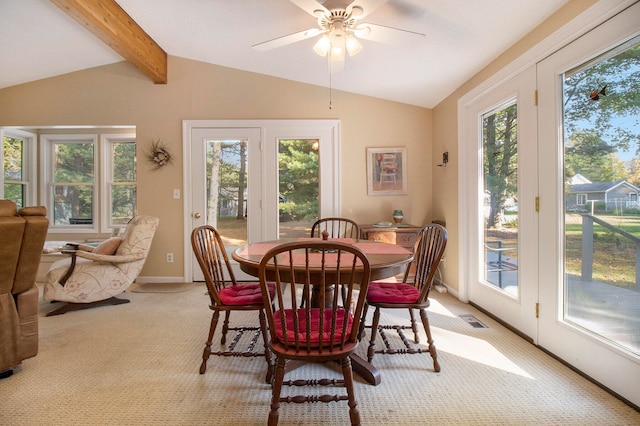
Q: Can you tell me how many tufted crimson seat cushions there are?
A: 3